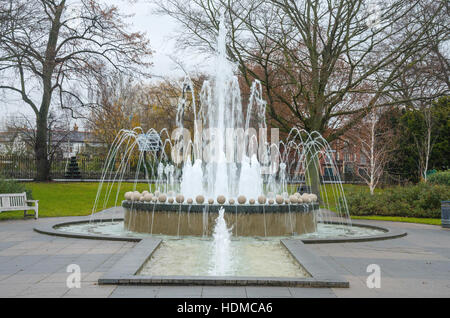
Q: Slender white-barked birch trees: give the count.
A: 2